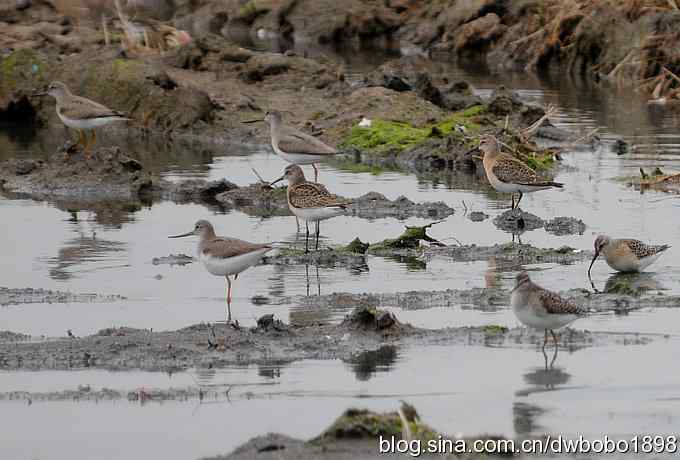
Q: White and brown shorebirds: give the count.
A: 7